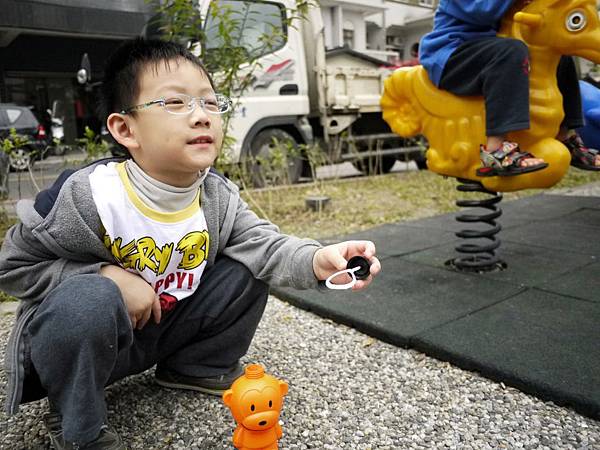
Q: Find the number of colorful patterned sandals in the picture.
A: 2